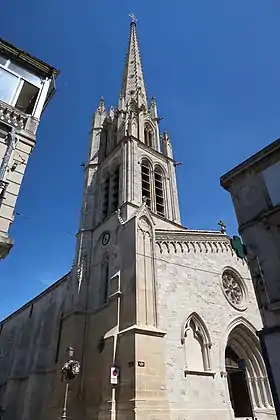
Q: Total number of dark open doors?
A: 1